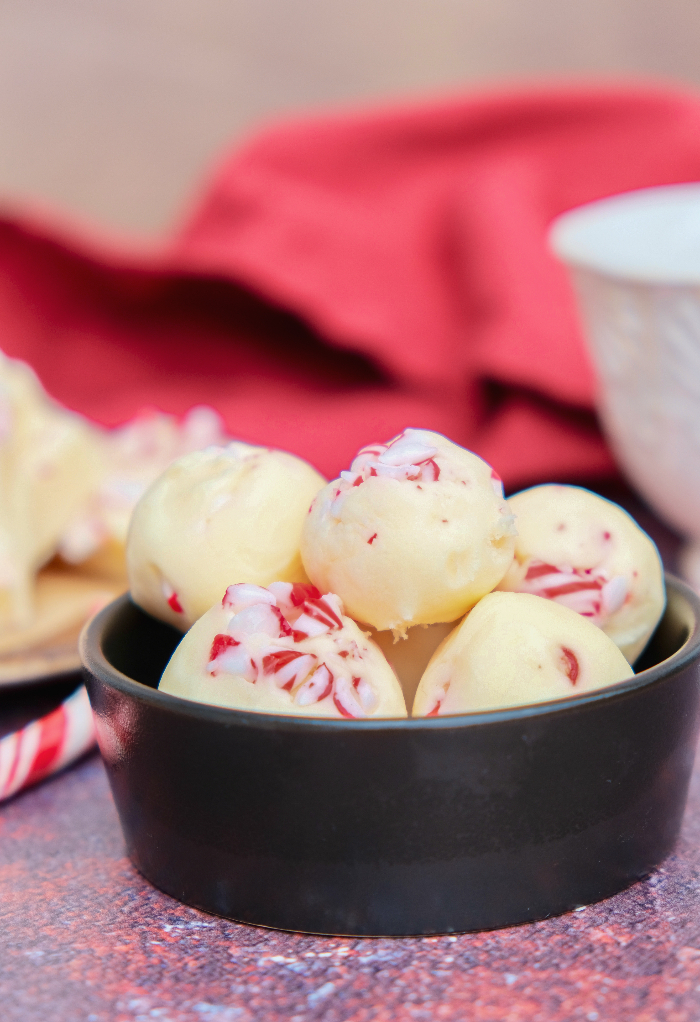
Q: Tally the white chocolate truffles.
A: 5